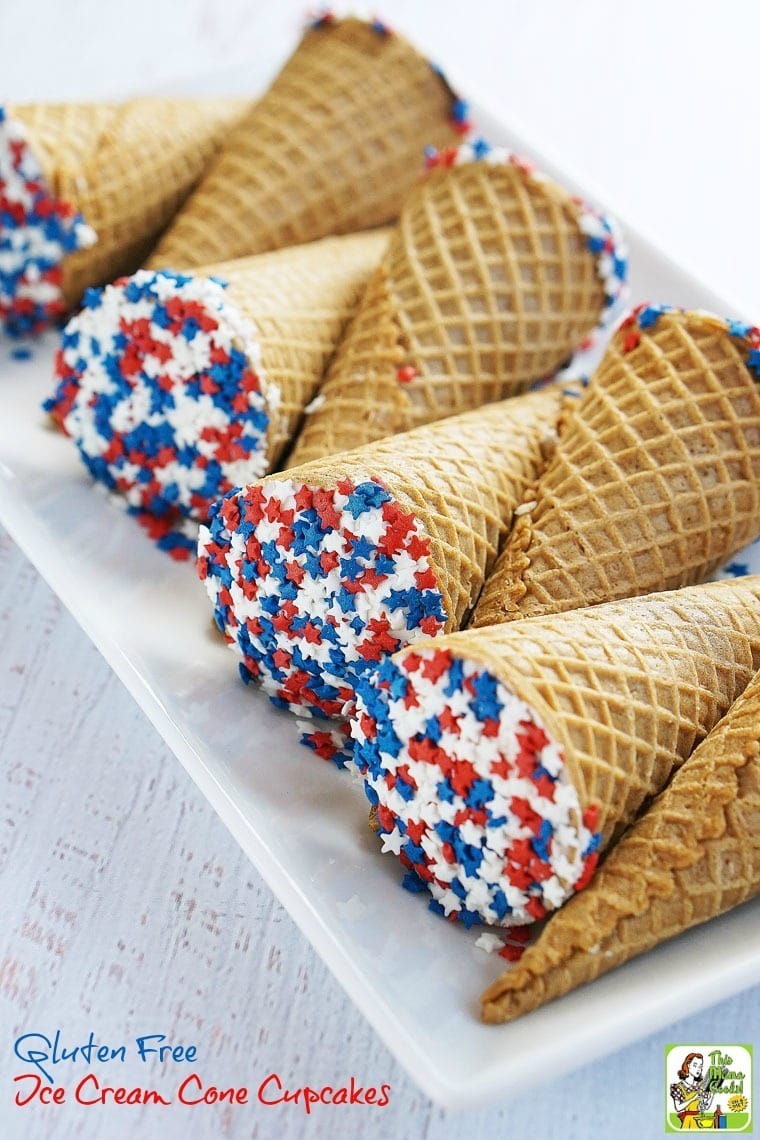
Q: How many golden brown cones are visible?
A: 8